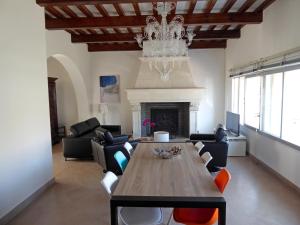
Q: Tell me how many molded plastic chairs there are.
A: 6